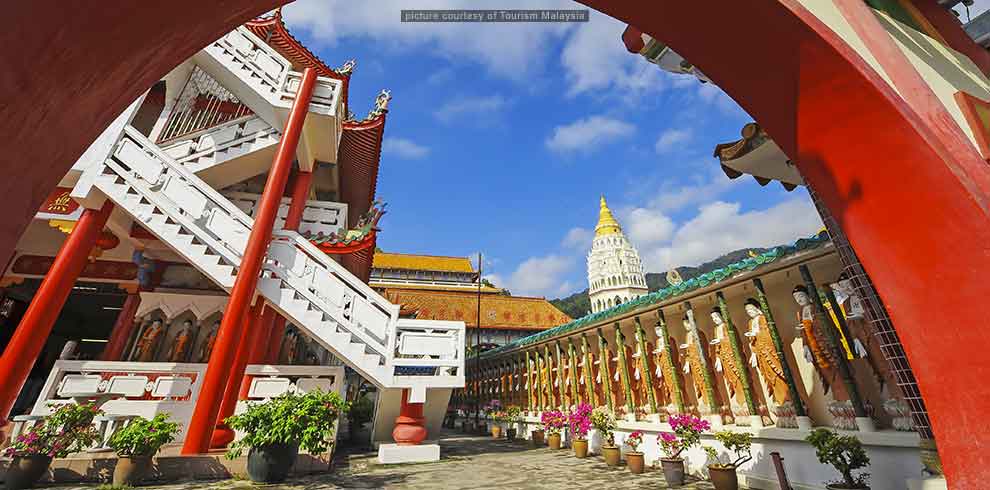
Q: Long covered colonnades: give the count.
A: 1